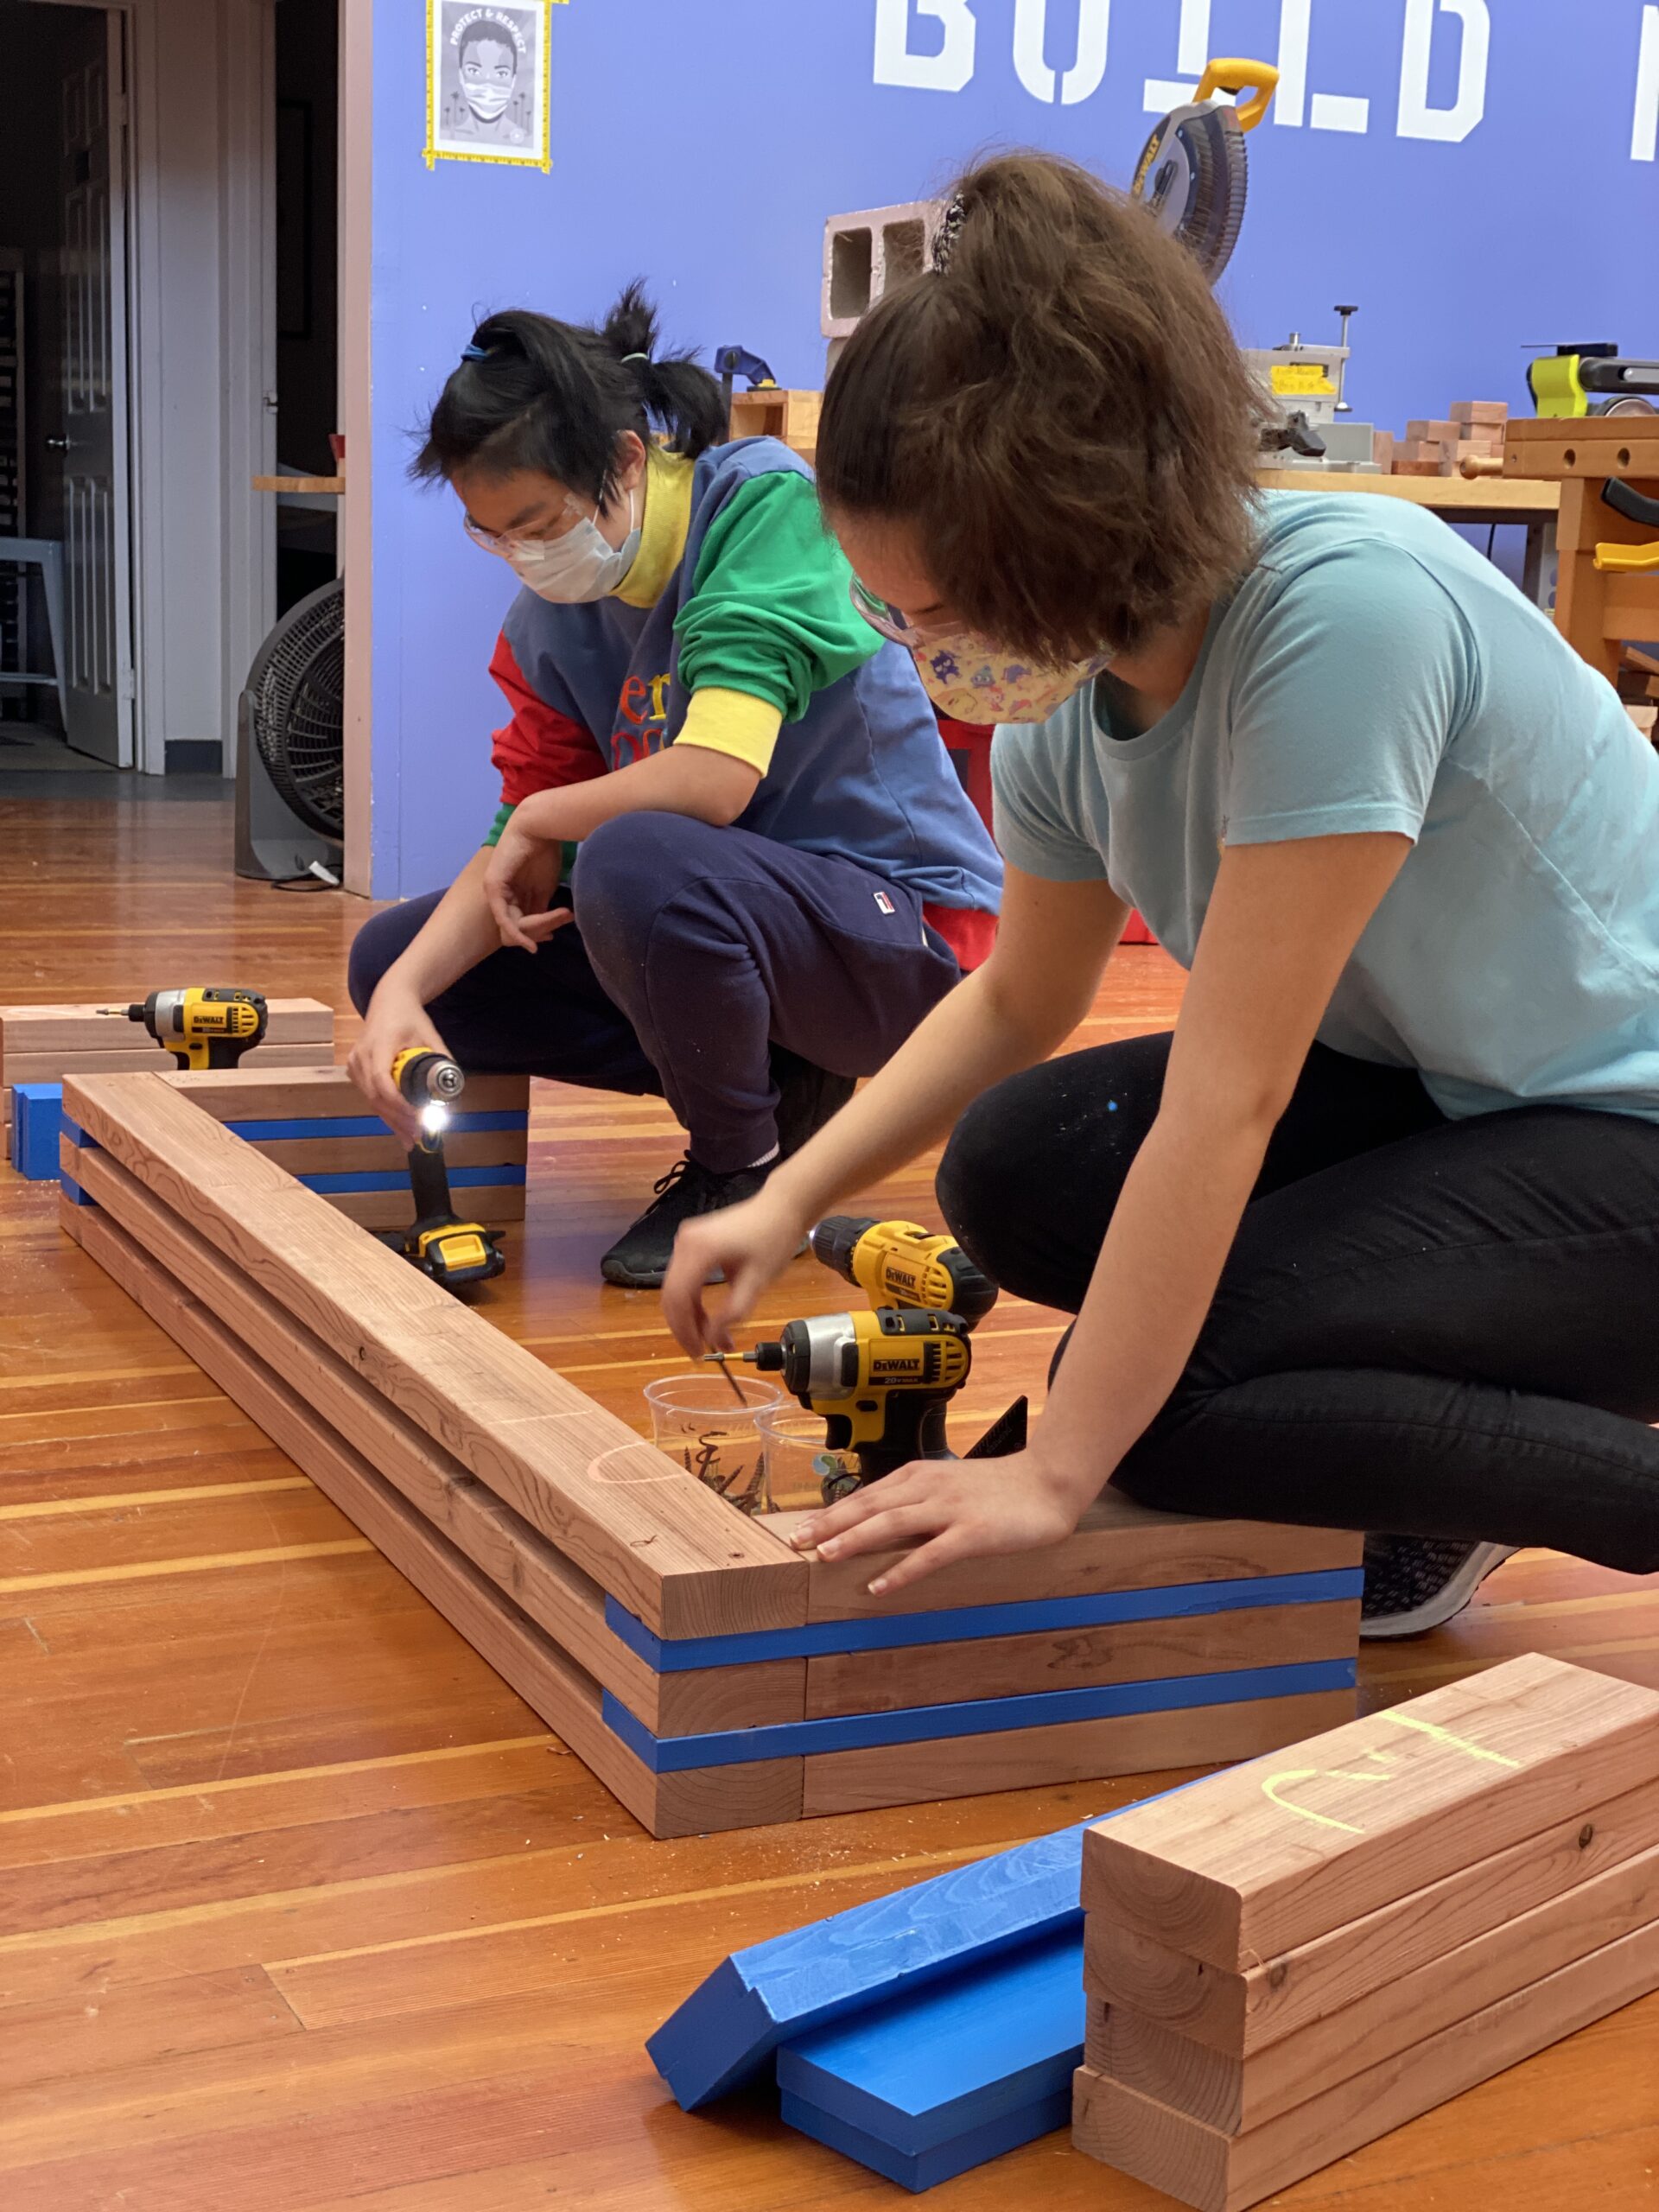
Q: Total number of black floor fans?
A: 1